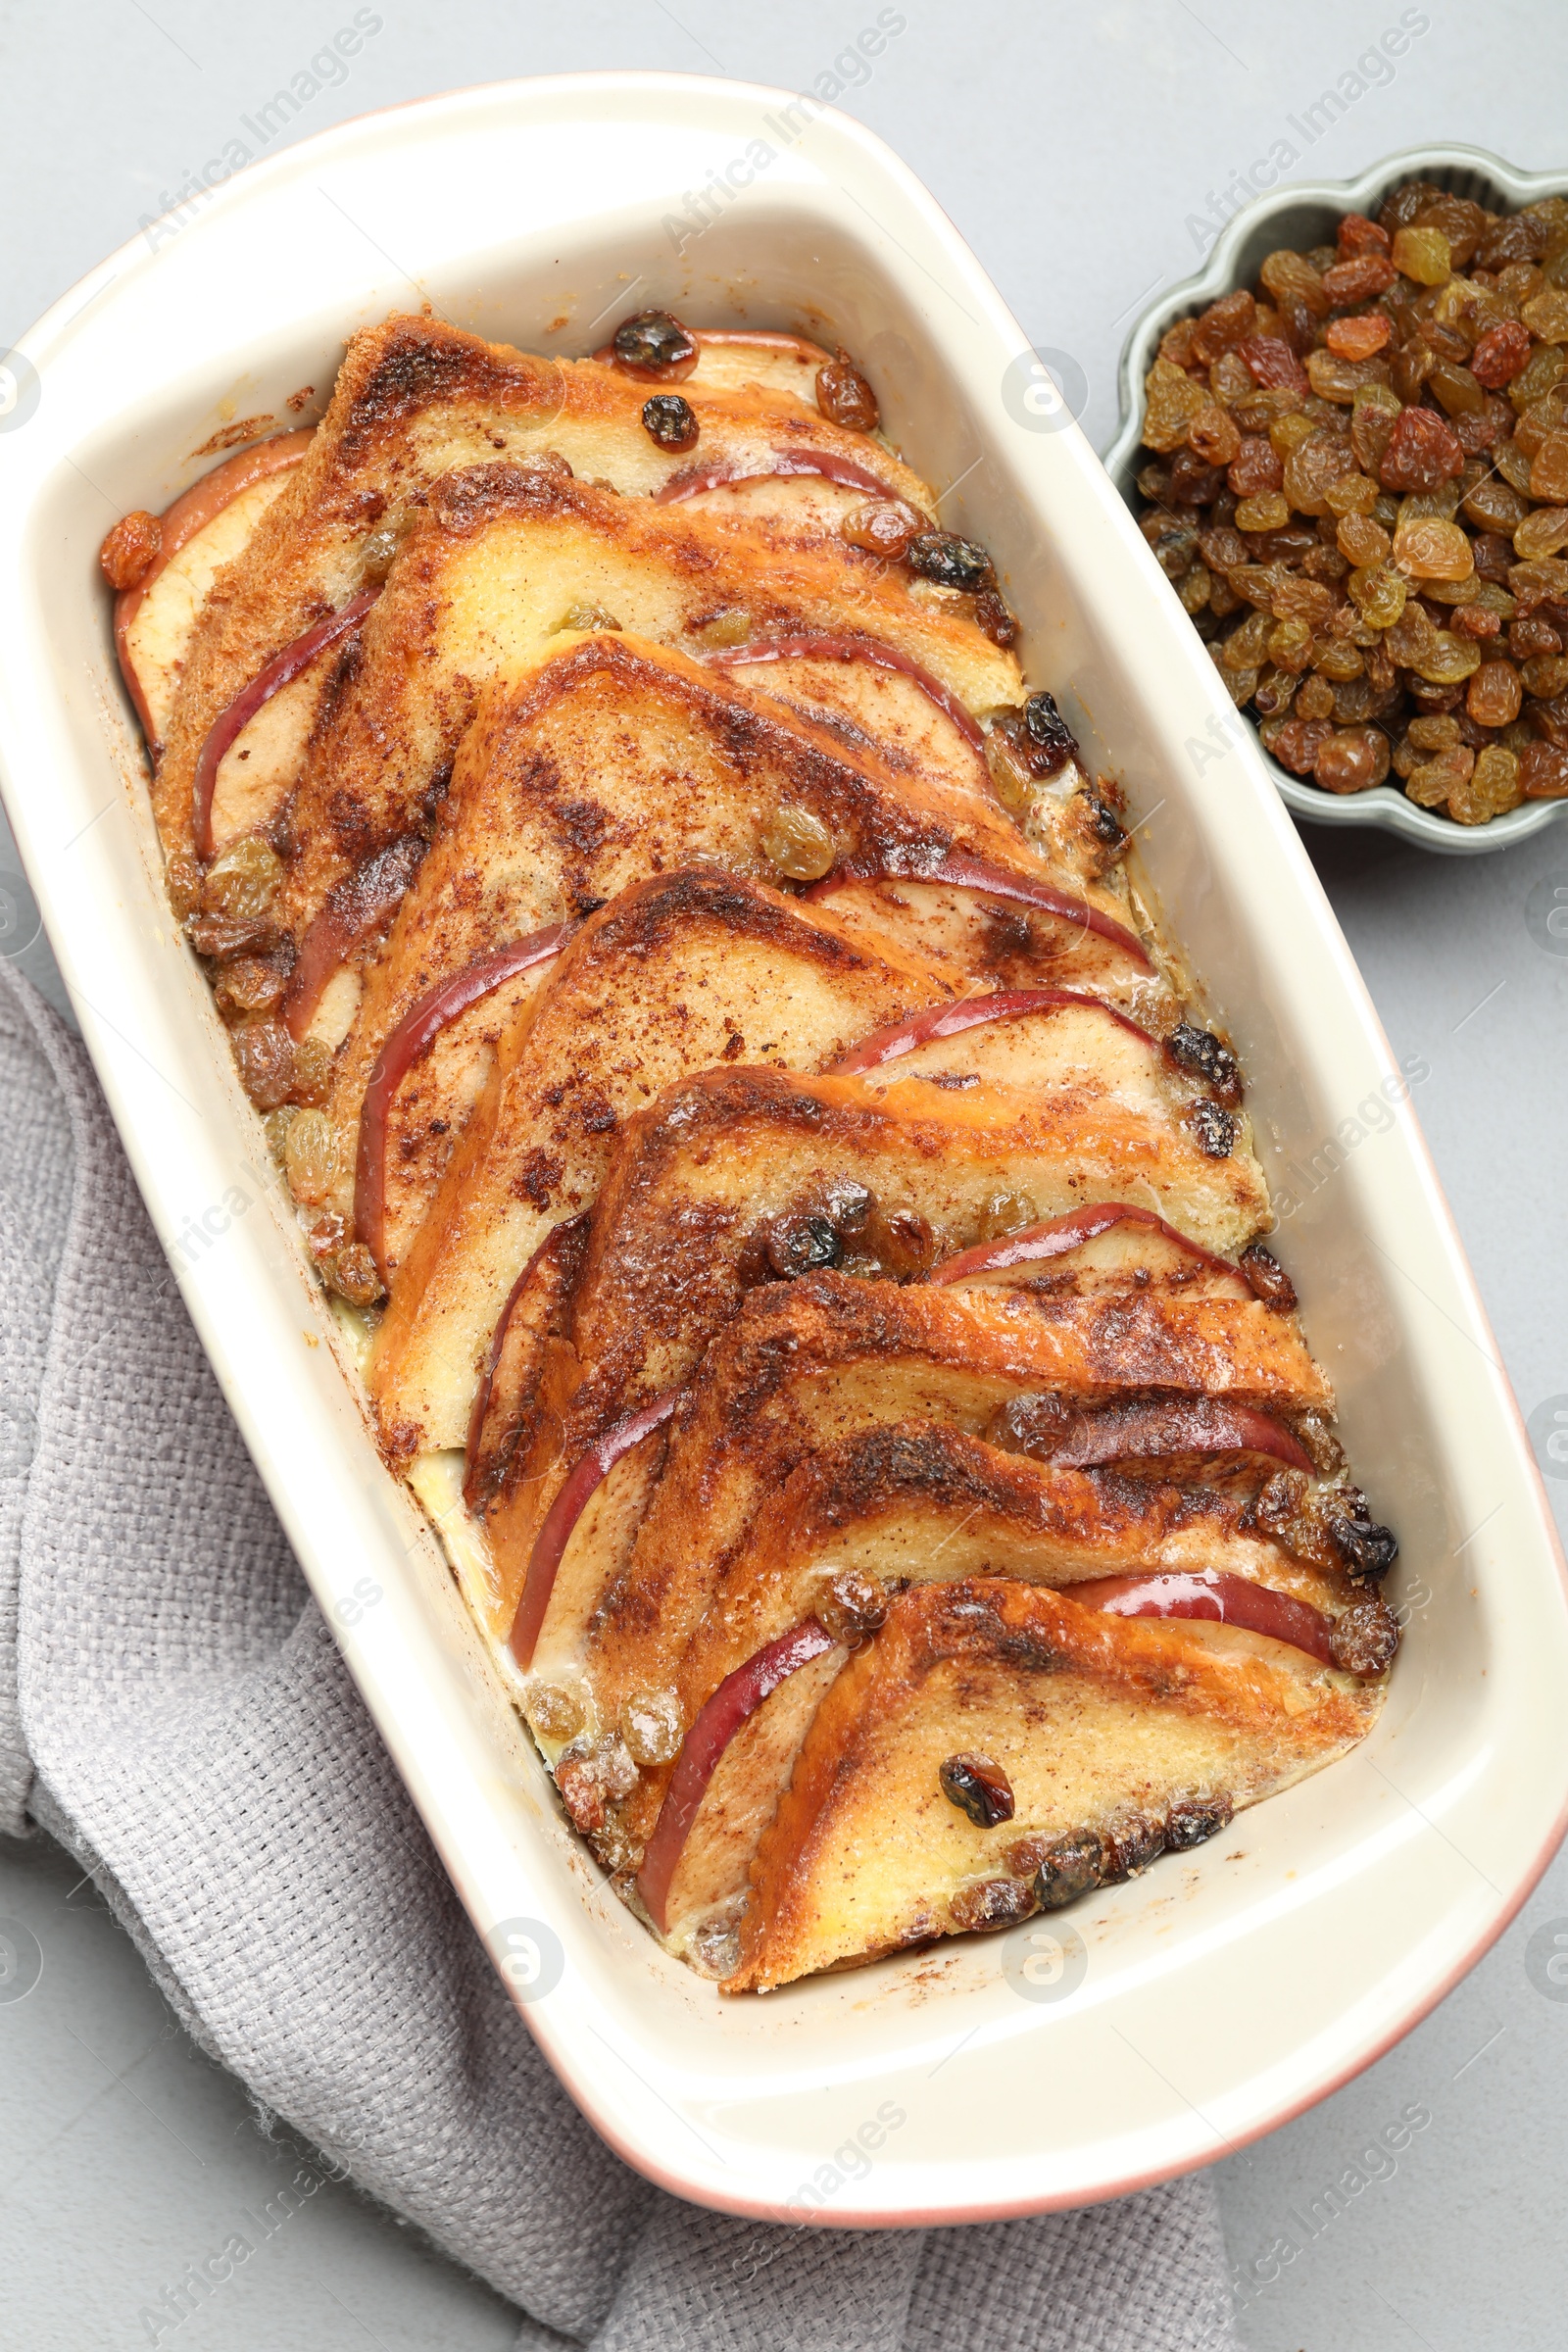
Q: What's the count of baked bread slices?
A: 8